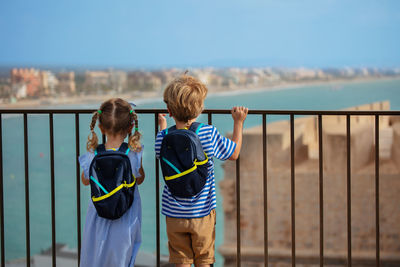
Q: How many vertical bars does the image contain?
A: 14